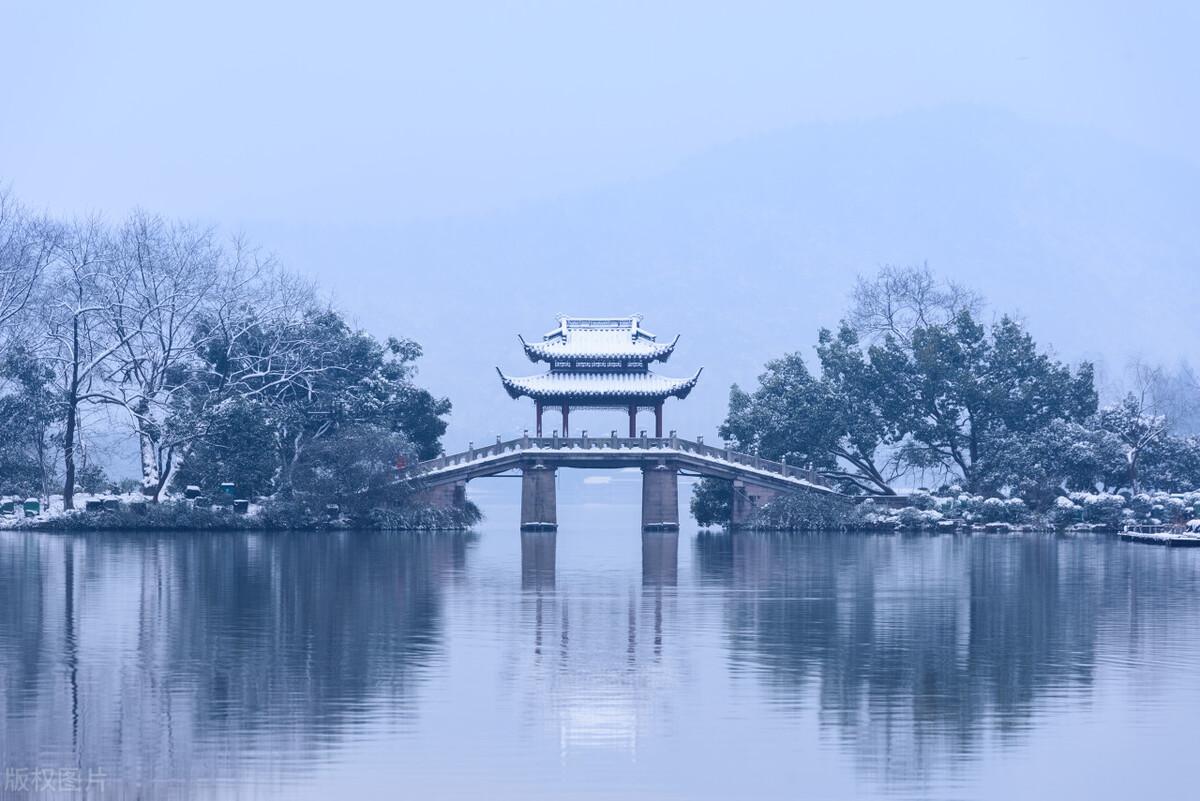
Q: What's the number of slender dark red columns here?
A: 4